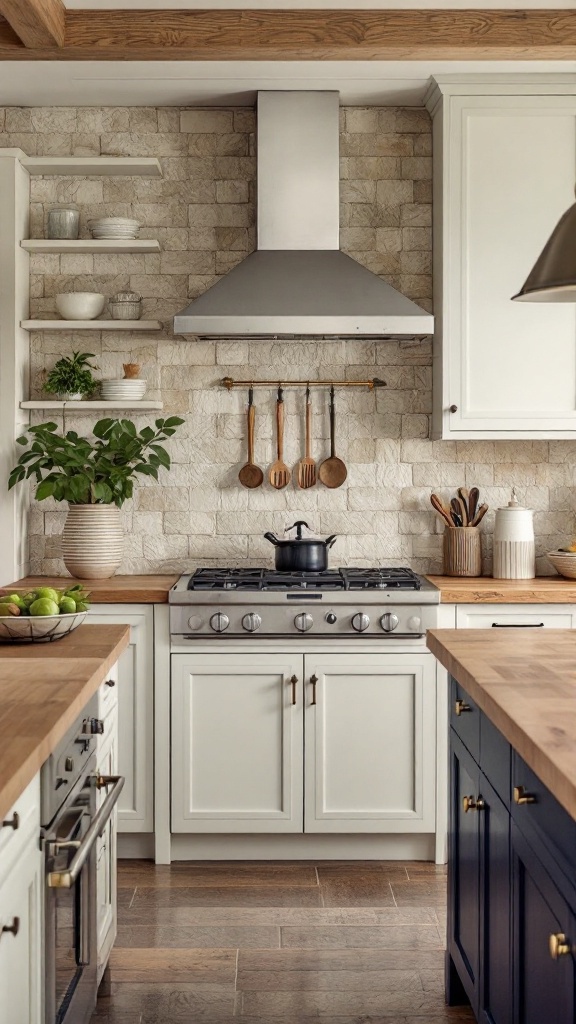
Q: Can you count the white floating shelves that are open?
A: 4